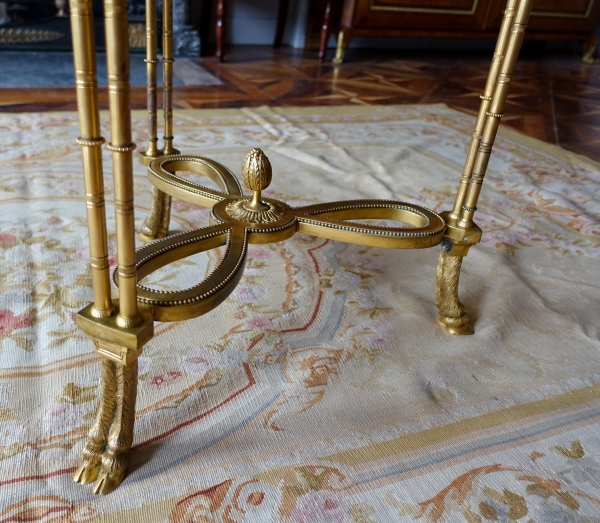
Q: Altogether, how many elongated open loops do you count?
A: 3